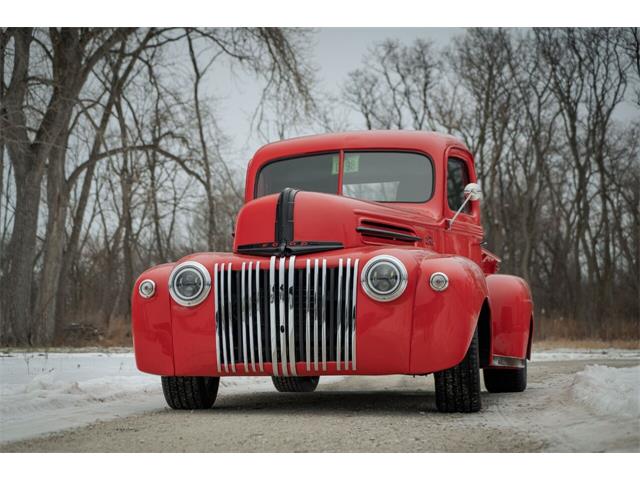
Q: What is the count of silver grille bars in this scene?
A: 15